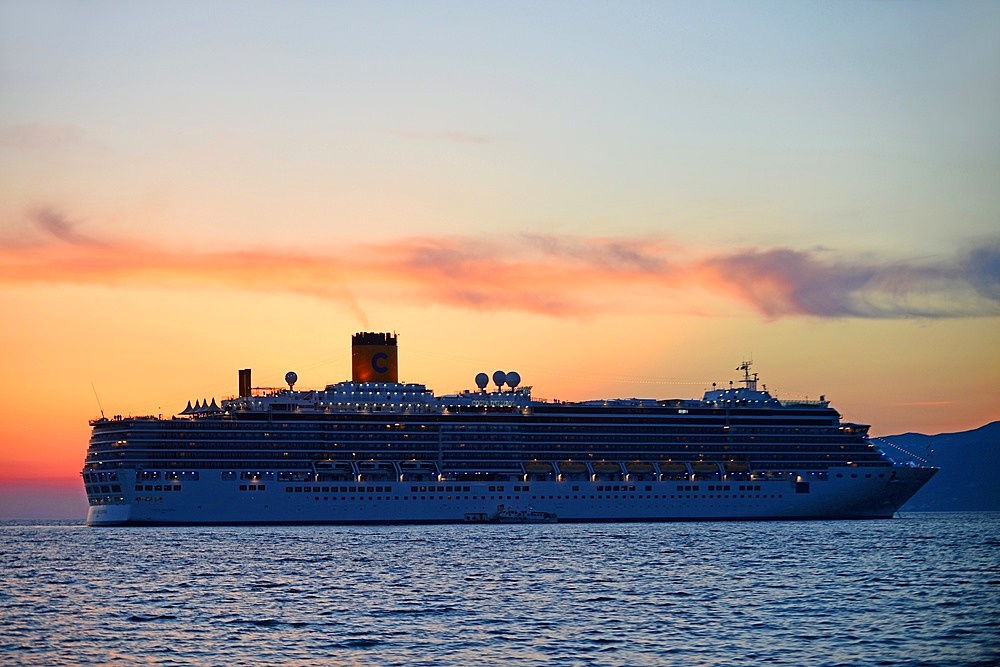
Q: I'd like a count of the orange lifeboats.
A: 7